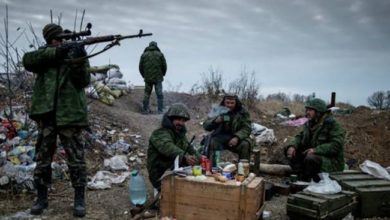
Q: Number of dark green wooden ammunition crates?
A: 2